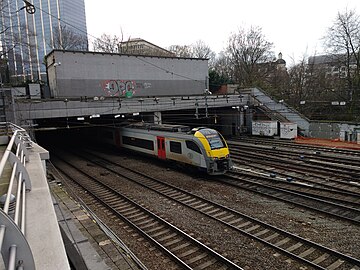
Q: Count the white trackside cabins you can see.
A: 2